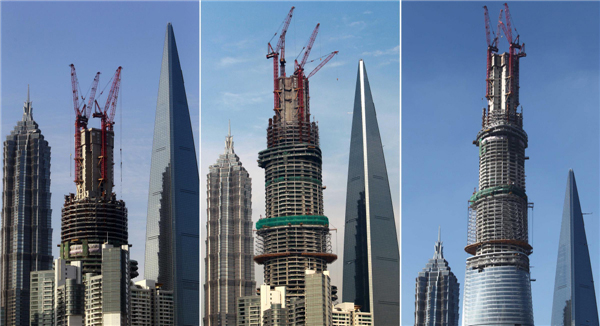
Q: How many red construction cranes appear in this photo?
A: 12